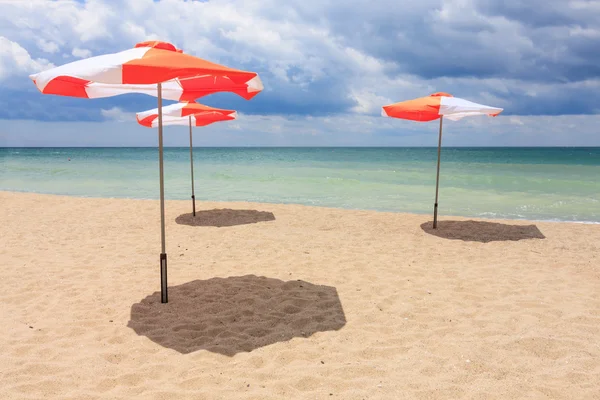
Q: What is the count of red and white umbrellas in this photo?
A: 3